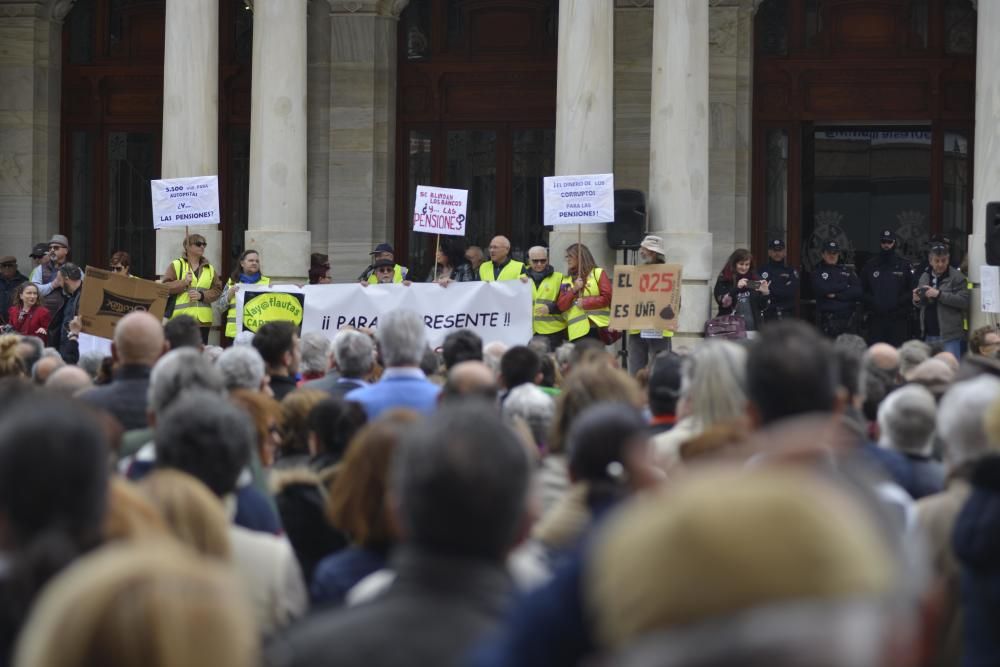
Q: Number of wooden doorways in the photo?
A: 3